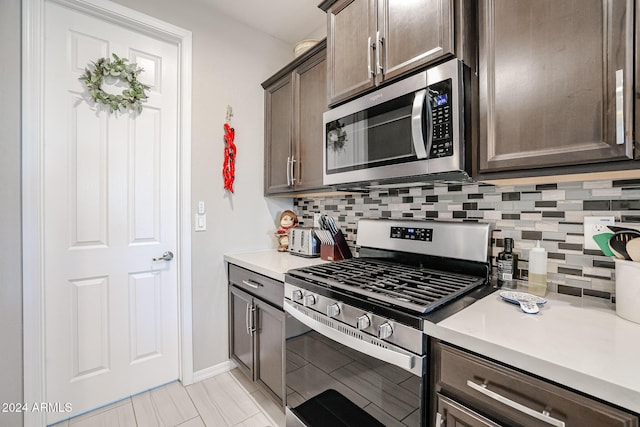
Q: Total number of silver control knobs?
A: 5